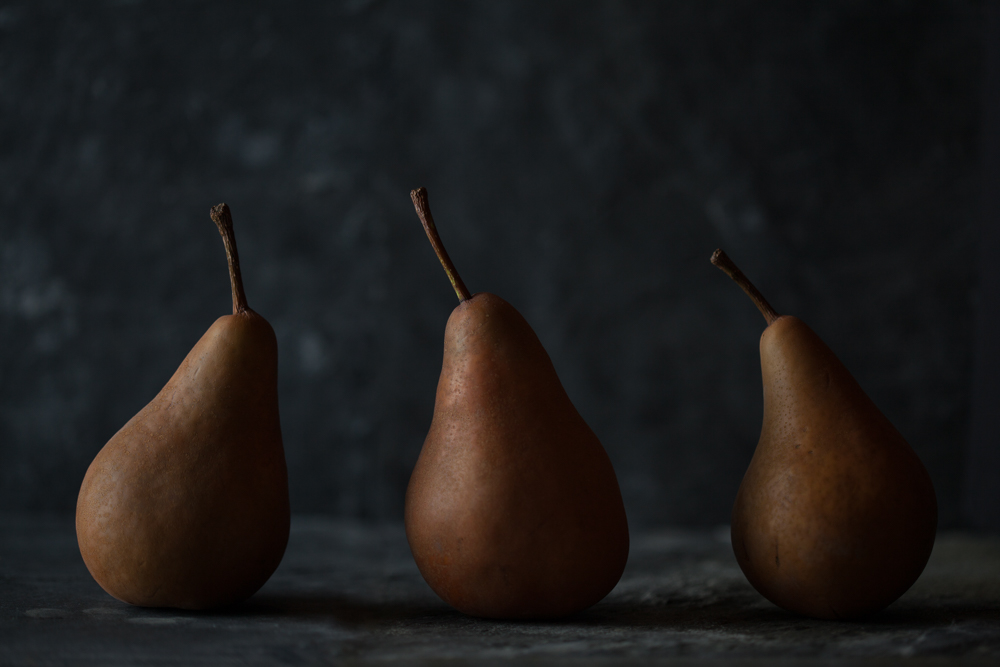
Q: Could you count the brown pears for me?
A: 3